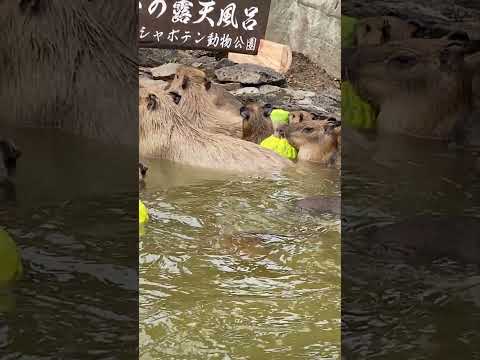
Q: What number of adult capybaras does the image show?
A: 2